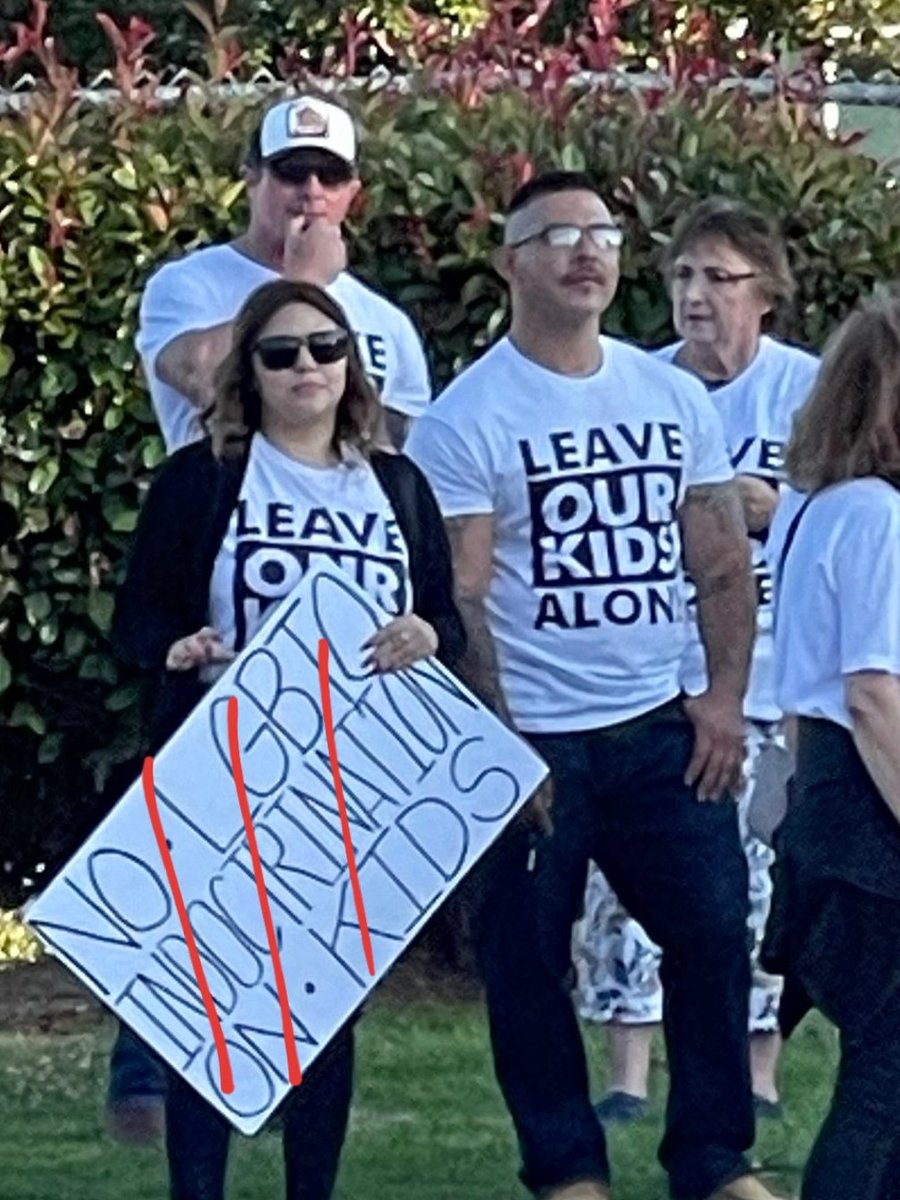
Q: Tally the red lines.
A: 3